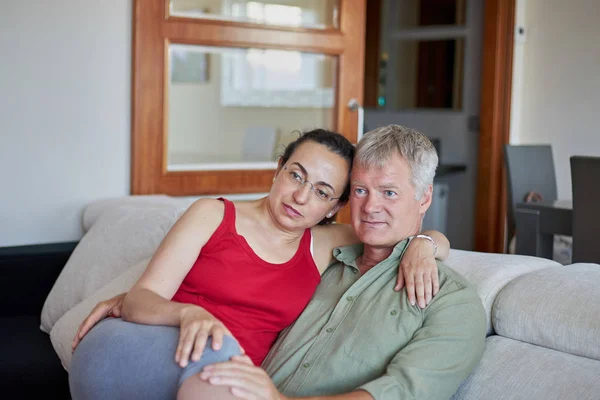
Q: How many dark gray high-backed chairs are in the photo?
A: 2